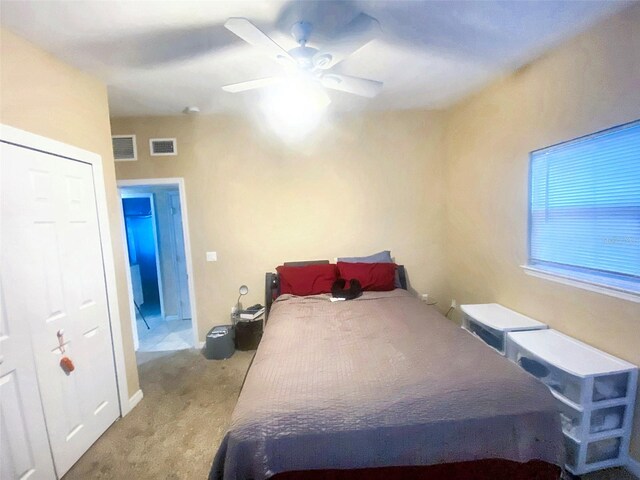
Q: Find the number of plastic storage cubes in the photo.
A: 2